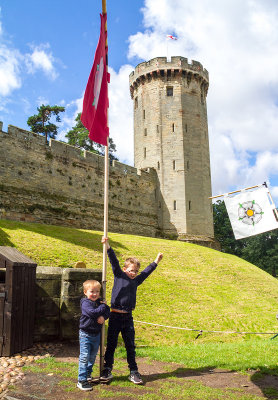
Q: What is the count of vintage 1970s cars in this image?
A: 0